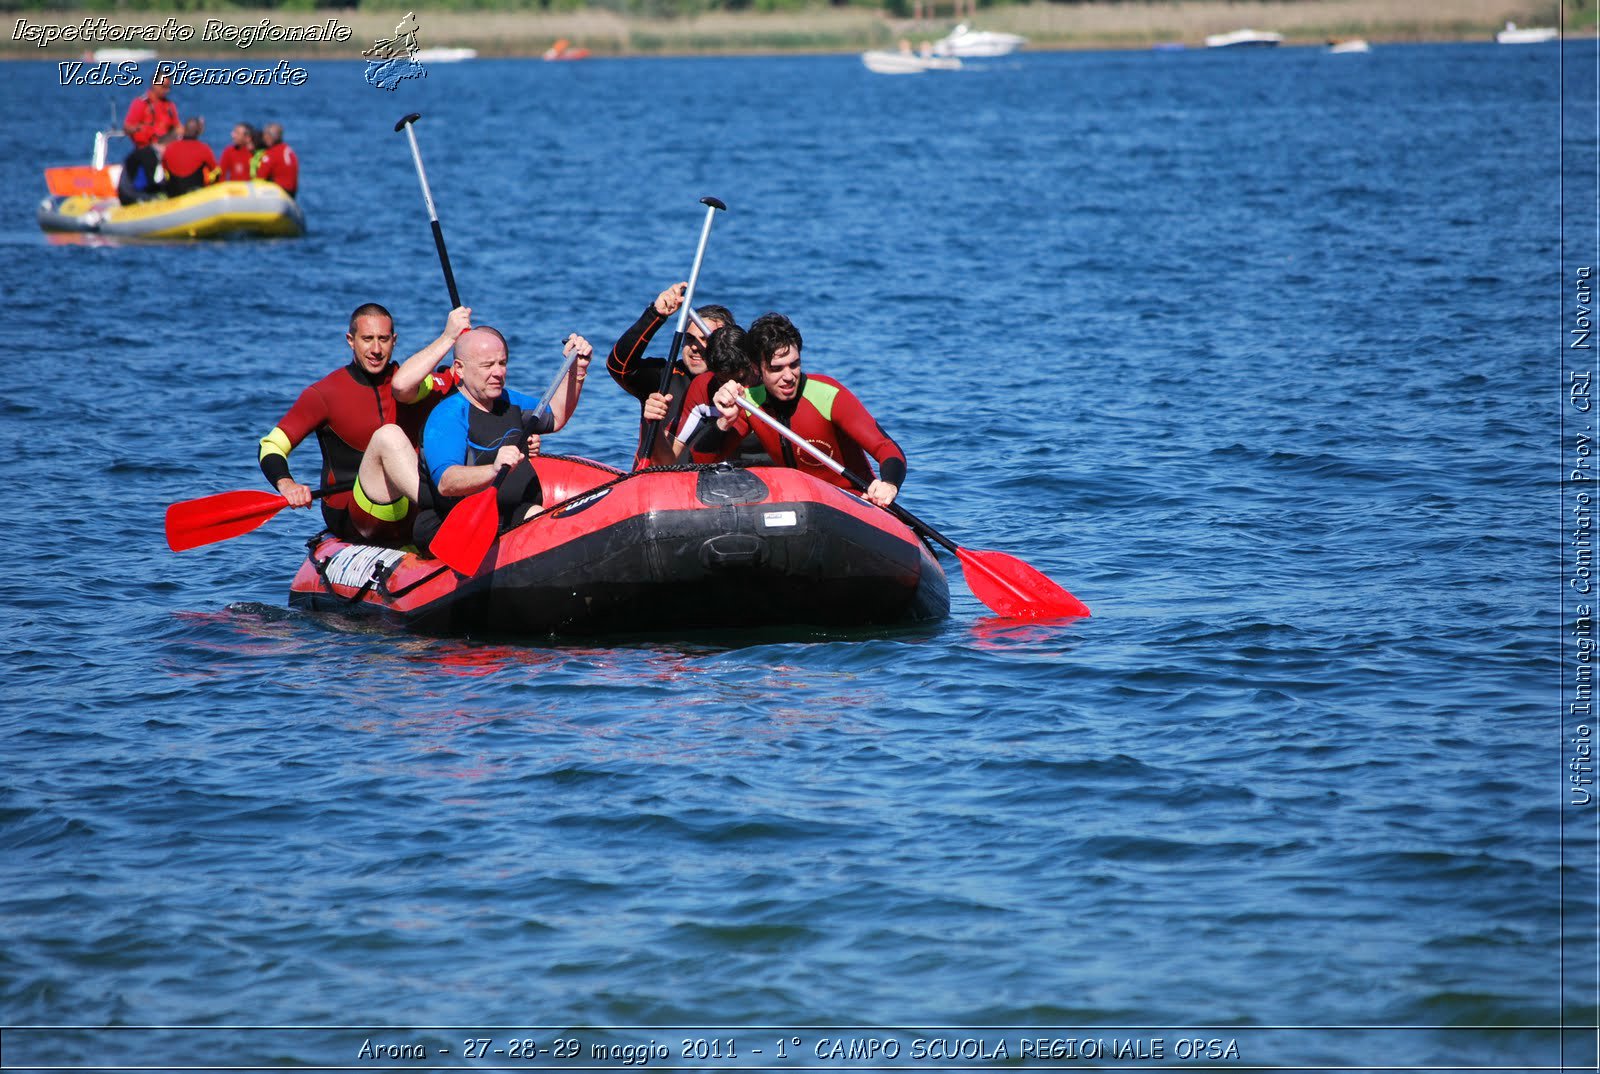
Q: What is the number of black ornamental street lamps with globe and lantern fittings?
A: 0